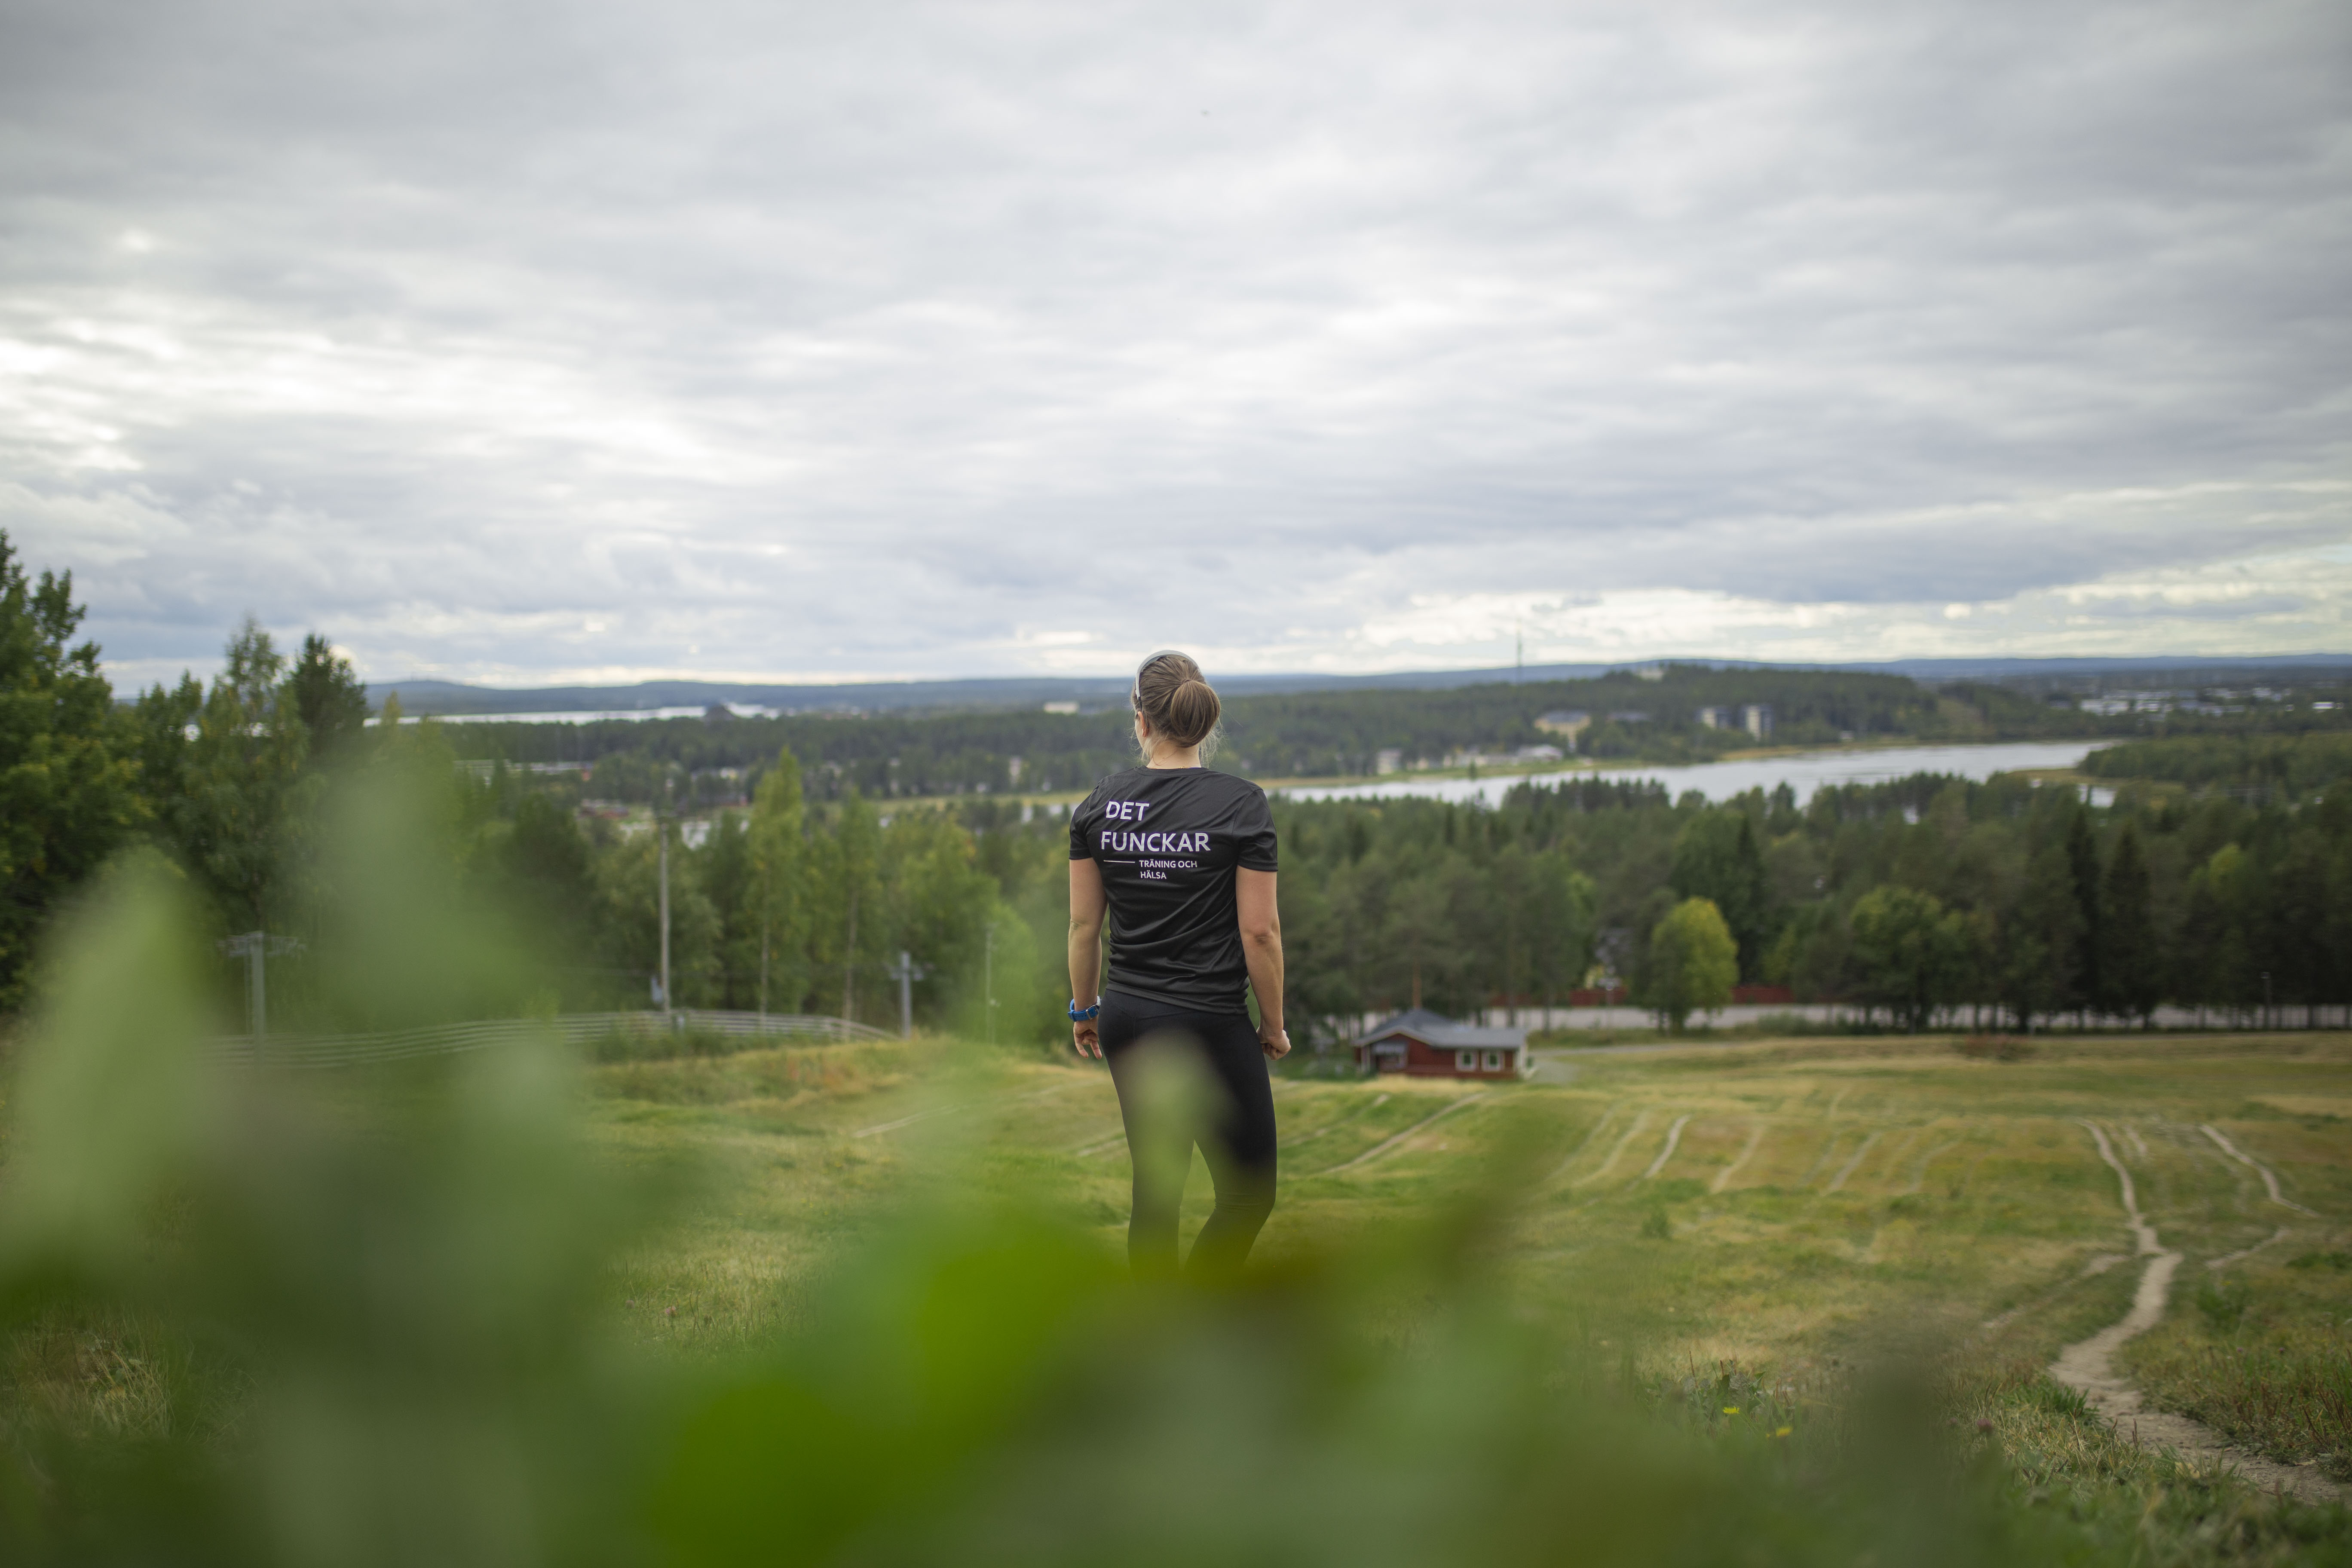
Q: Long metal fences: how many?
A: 1